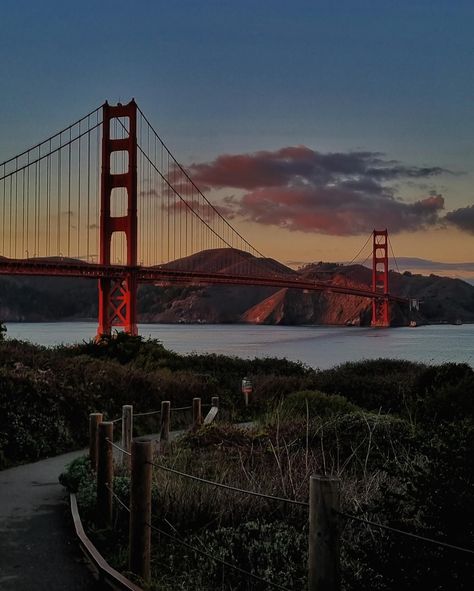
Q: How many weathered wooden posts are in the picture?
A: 8